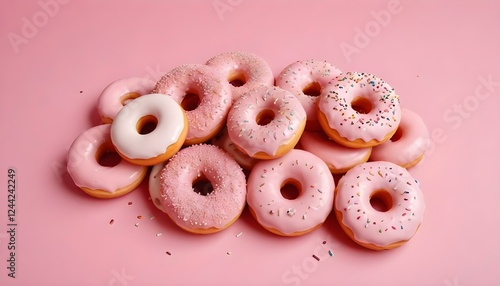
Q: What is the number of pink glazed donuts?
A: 12